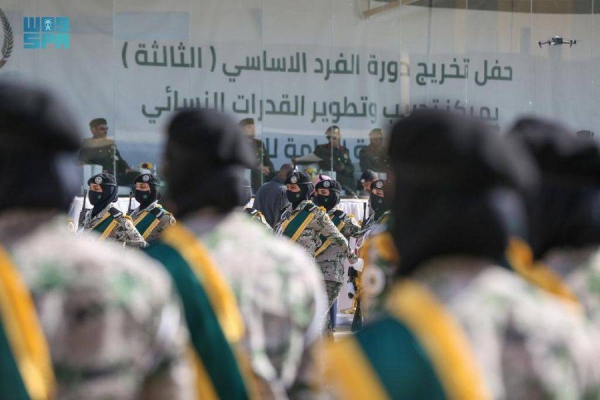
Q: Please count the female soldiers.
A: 9